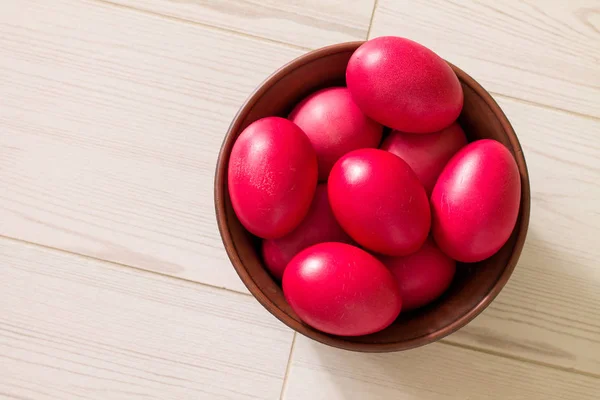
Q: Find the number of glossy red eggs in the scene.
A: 9